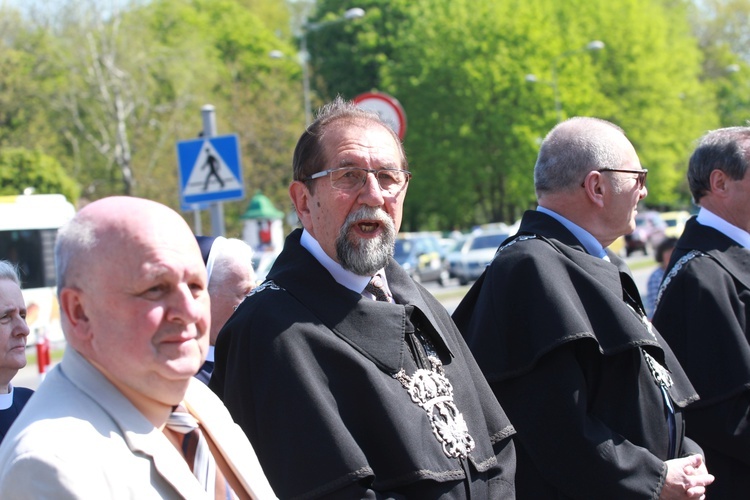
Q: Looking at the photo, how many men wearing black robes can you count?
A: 3